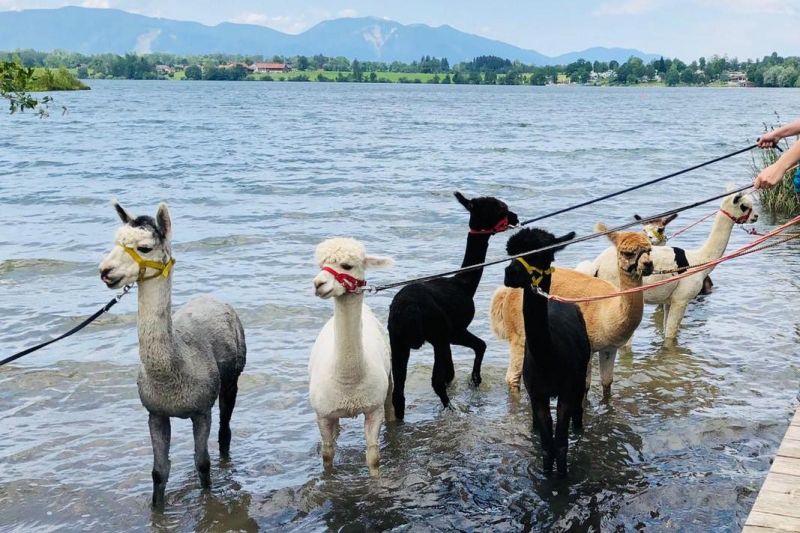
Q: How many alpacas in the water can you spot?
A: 7